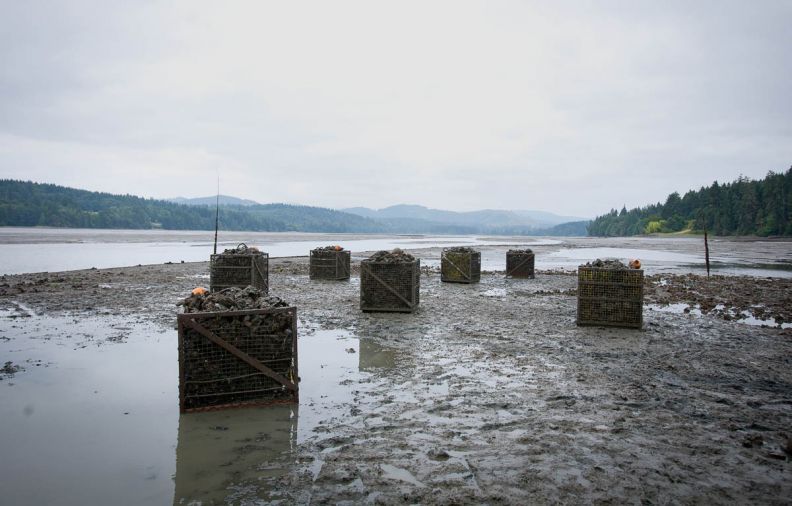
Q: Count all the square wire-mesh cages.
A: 7